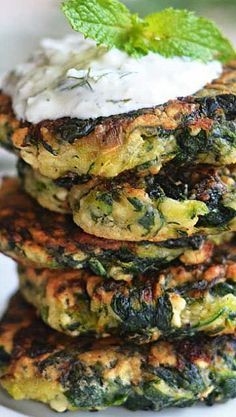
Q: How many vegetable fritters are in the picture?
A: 5